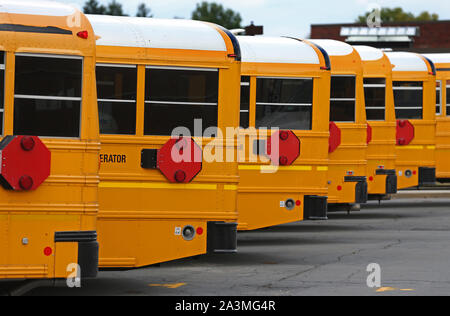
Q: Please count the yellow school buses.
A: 7